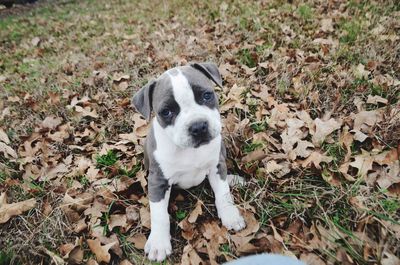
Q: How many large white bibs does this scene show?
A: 1